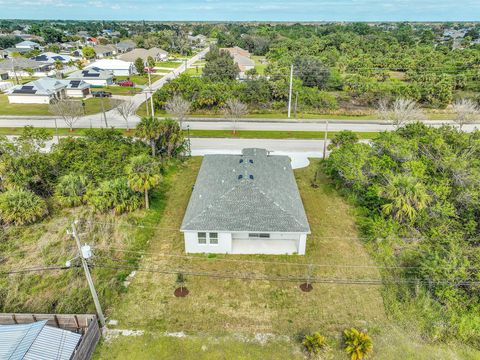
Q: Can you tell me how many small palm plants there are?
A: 2